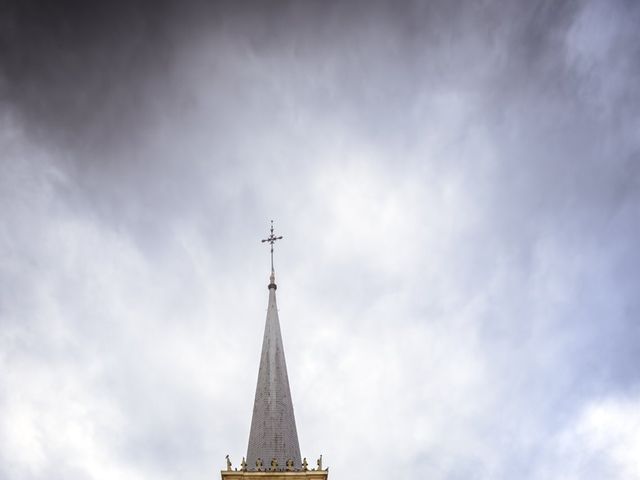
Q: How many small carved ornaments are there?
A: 7